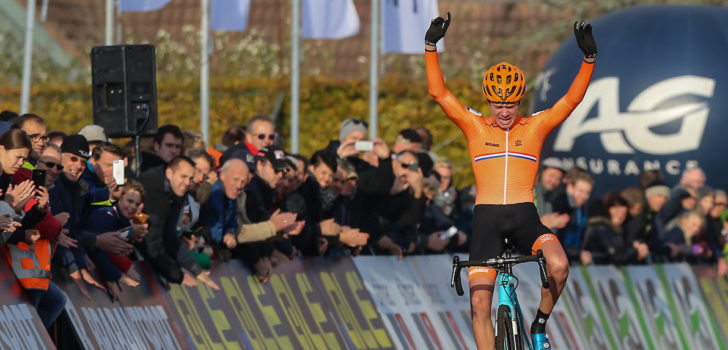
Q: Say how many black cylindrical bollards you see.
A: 0